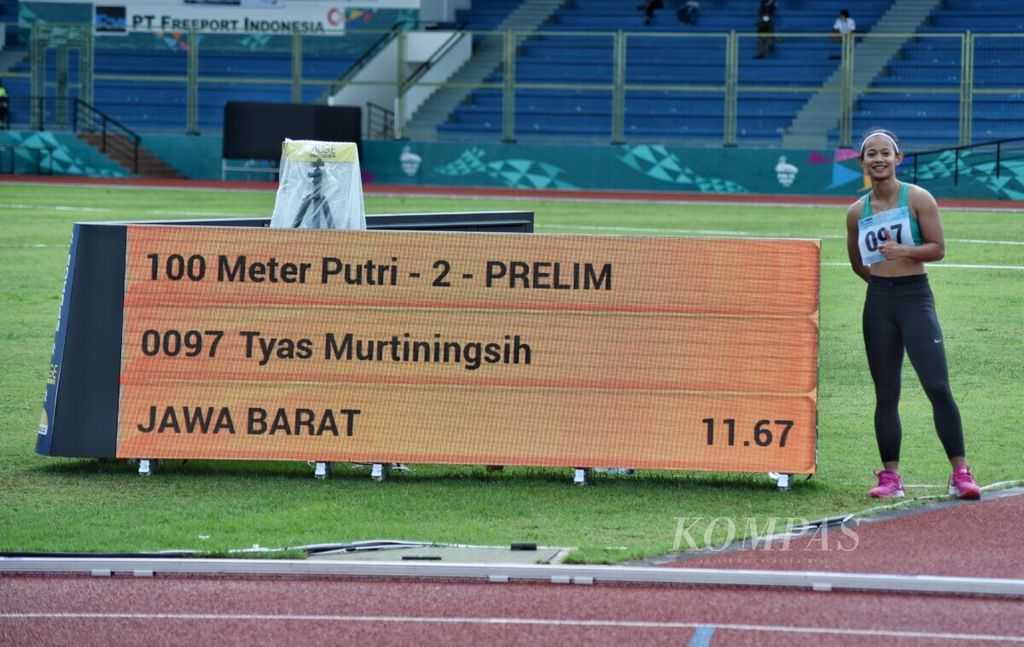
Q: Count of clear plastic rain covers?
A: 1